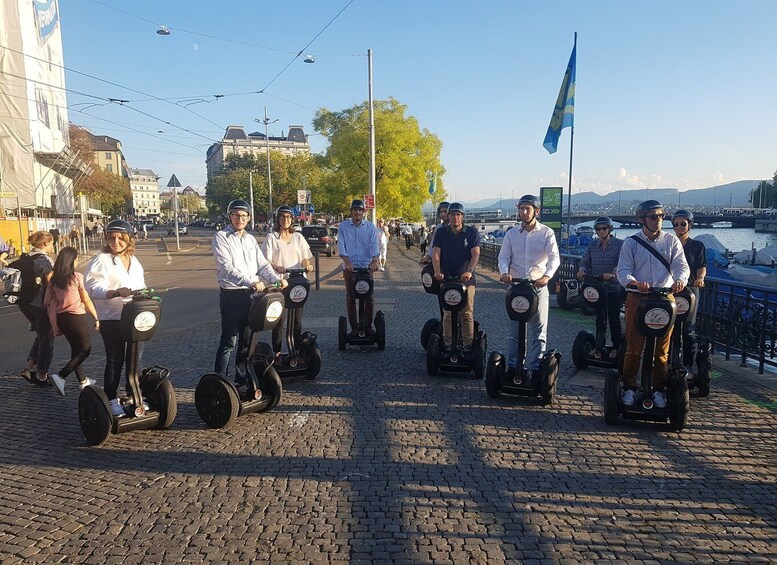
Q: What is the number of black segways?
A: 10